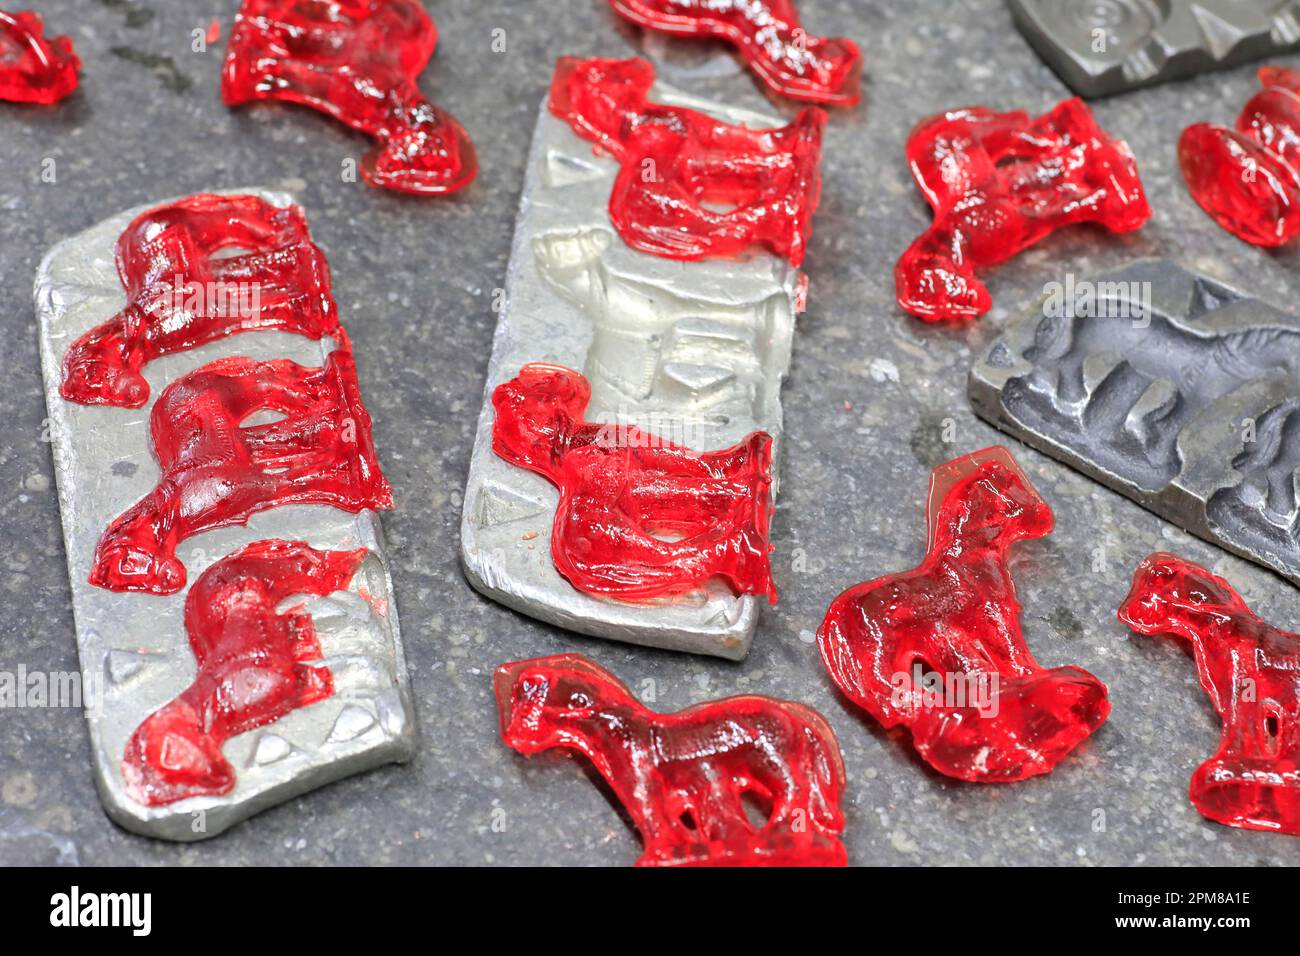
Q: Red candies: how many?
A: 13